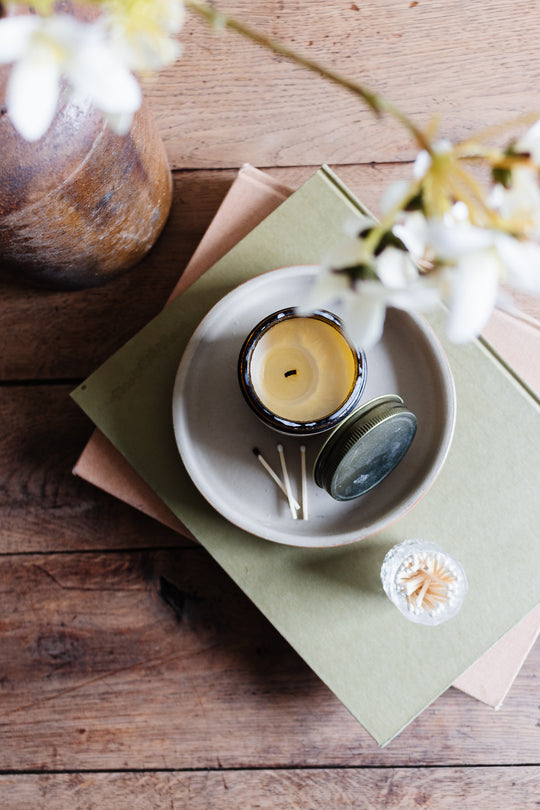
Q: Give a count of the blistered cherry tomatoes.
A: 0